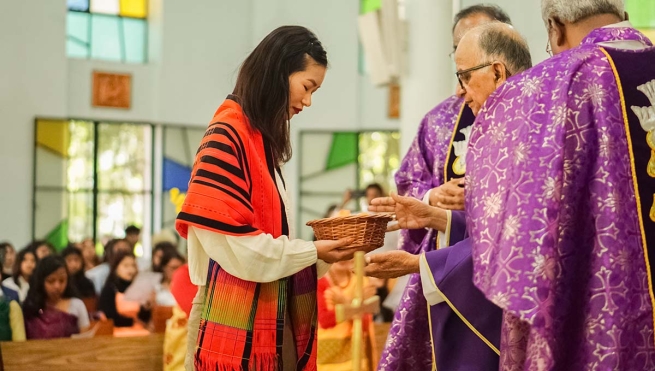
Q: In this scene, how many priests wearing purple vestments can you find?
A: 3